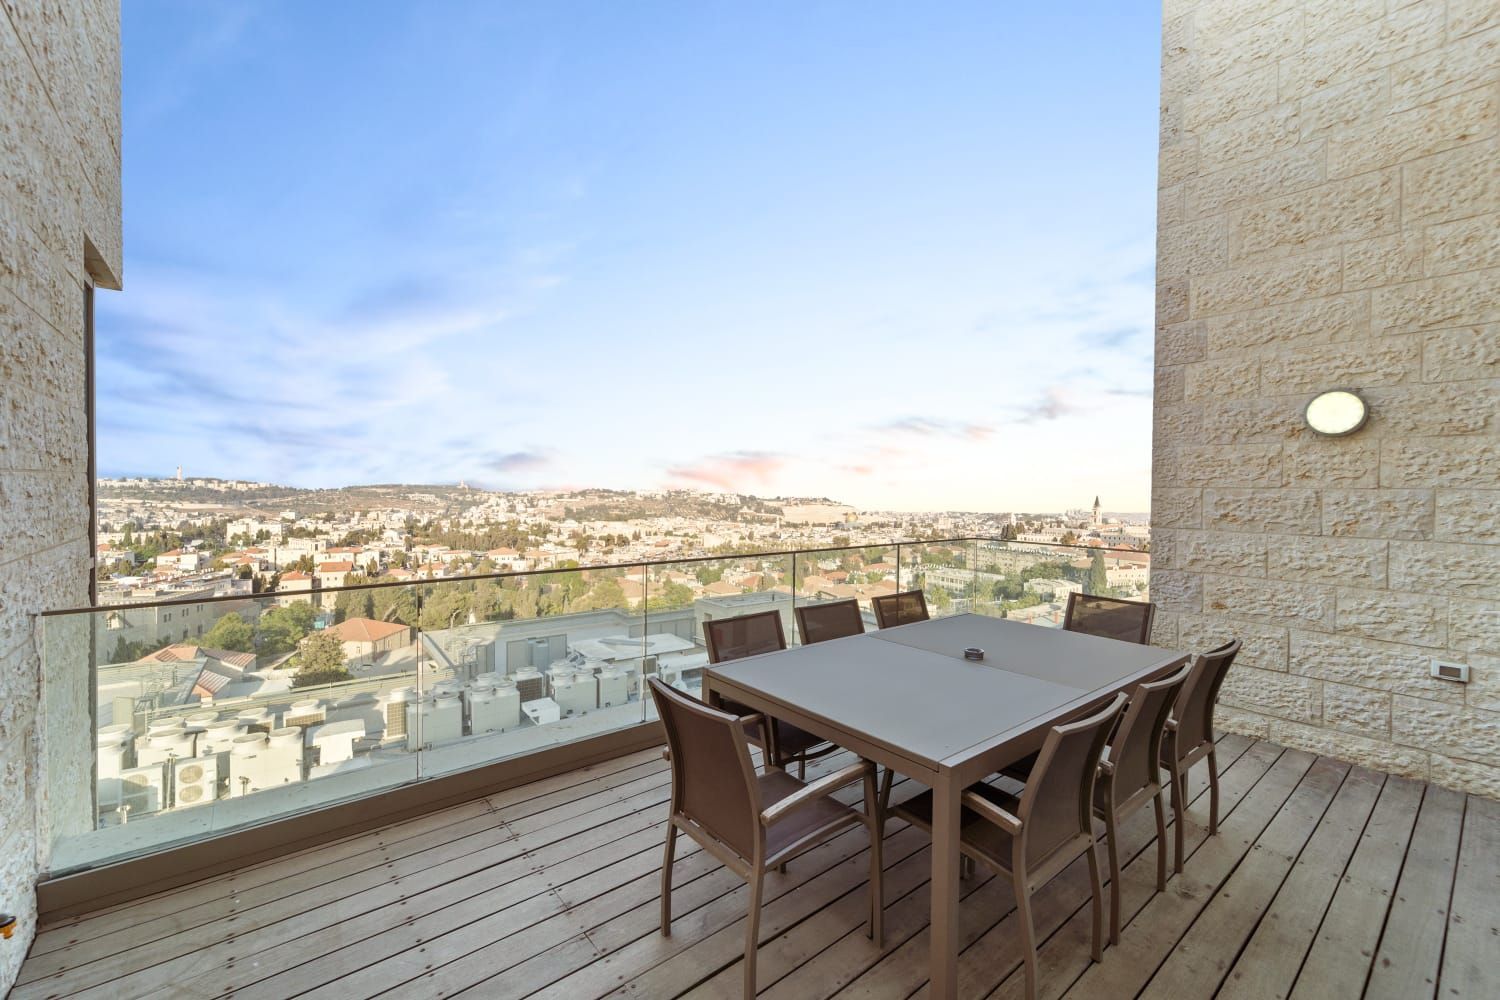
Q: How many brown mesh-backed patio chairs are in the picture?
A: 8